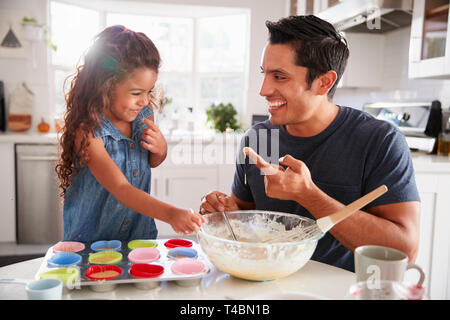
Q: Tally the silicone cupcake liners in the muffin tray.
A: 12